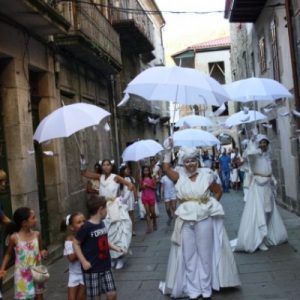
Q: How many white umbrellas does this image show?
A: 7